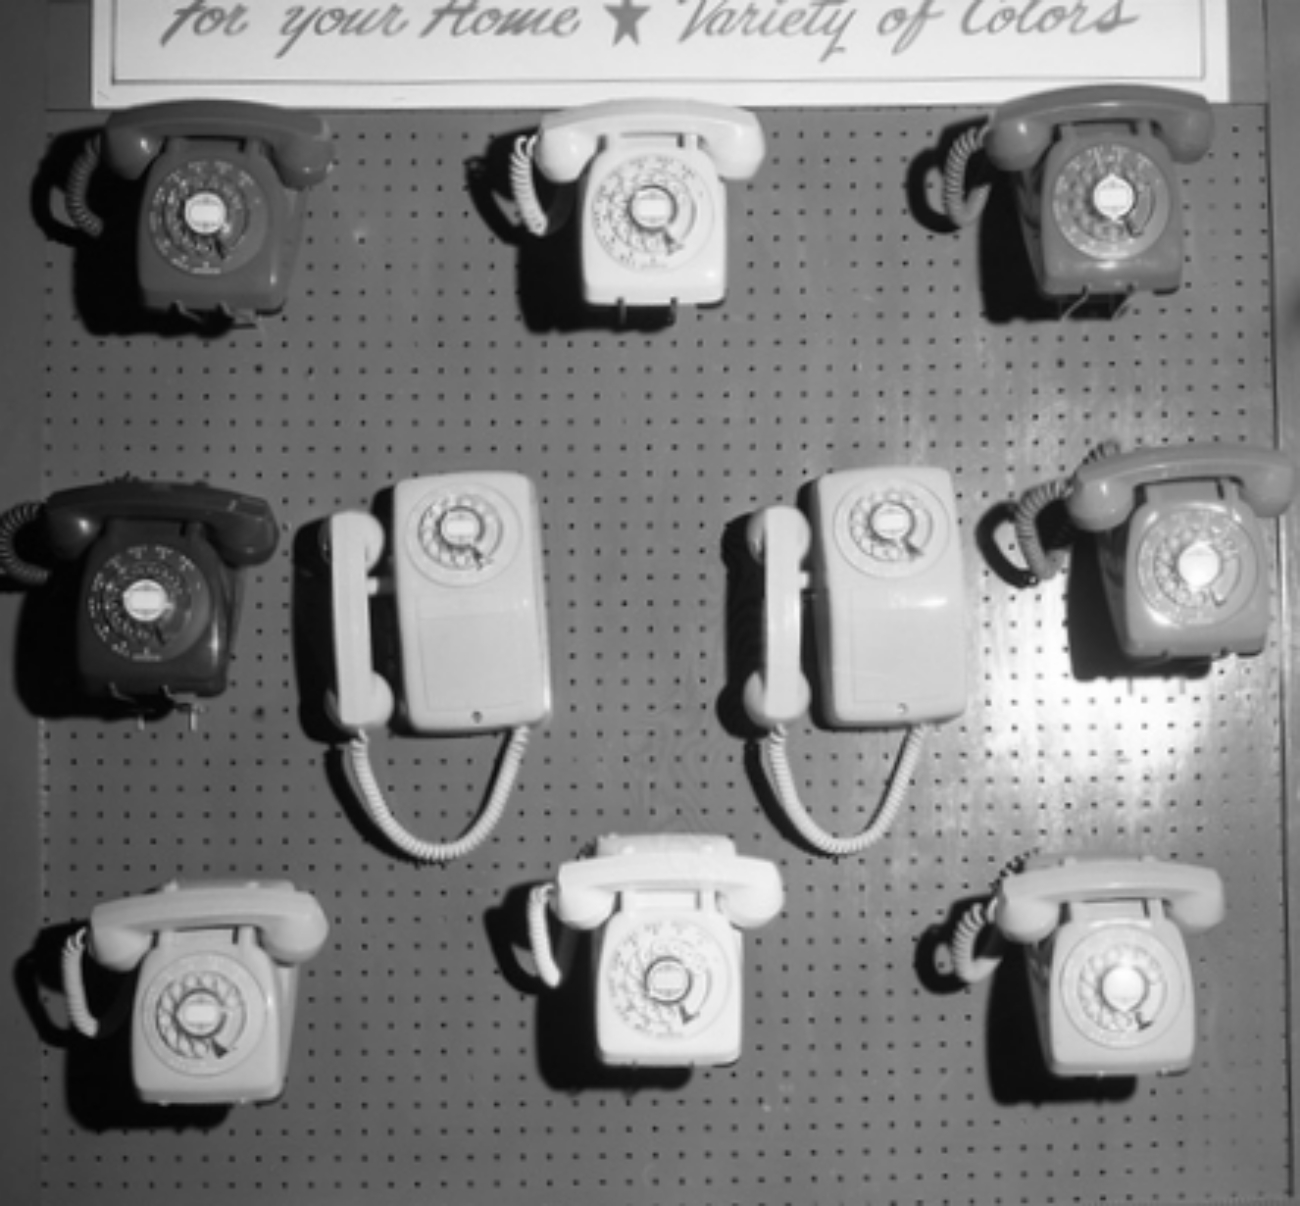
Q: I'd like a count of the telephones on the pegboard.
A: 10